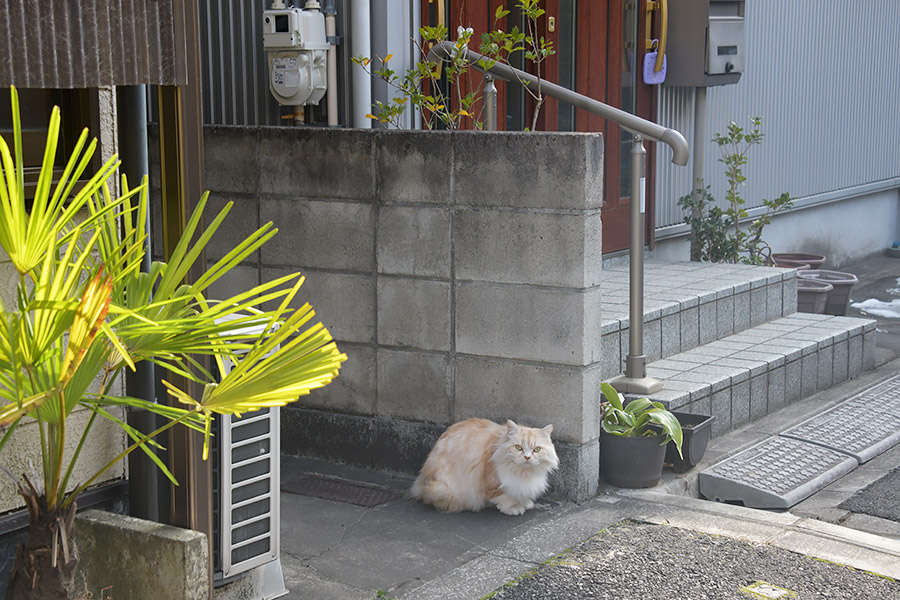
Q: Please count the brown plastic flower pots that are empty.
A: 4